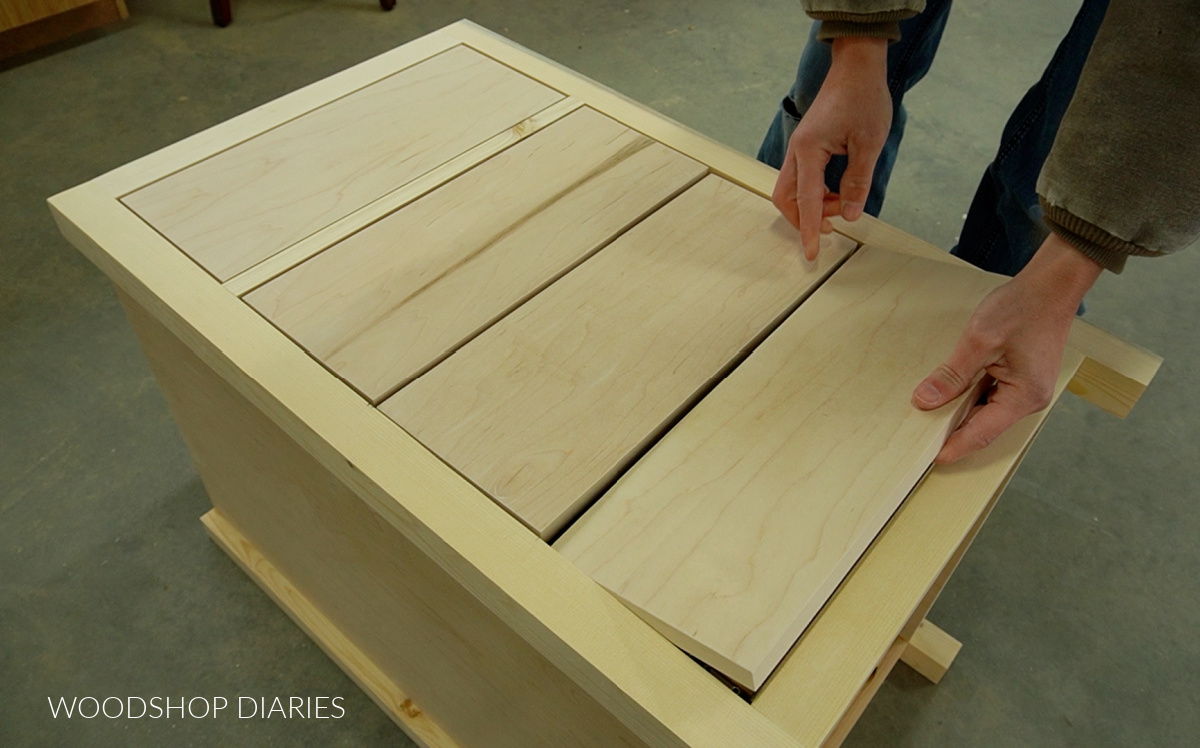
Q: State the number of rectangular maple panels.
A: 4